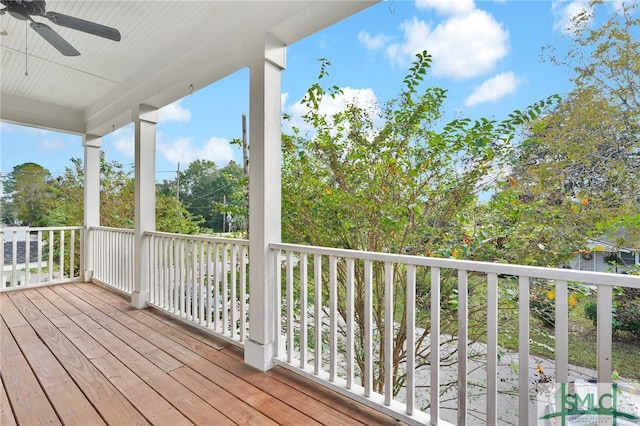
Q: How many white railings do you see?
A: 4